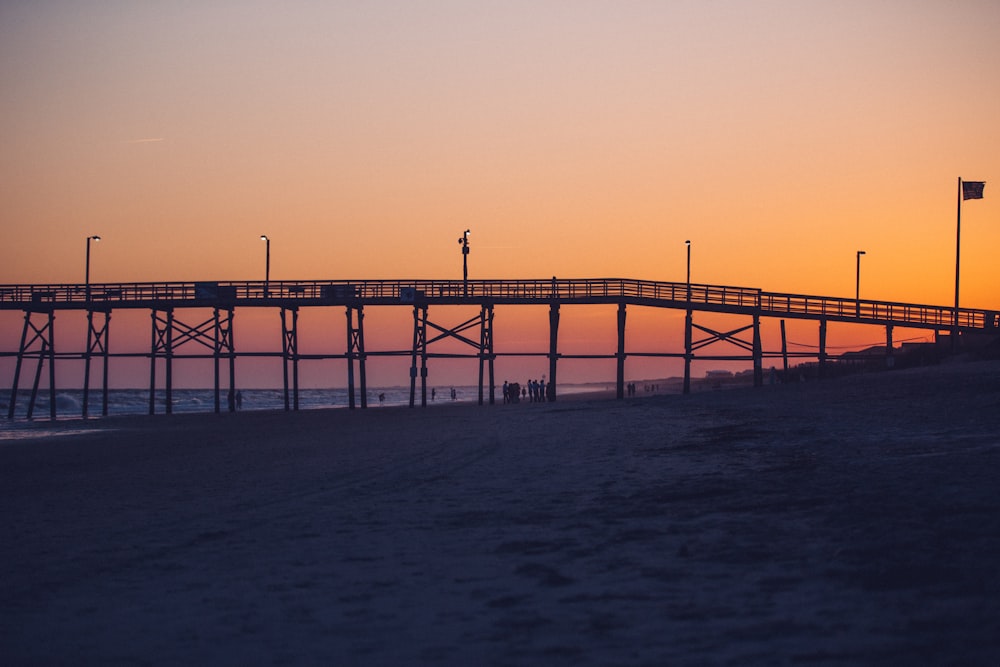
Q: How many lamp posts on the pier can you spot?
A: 5